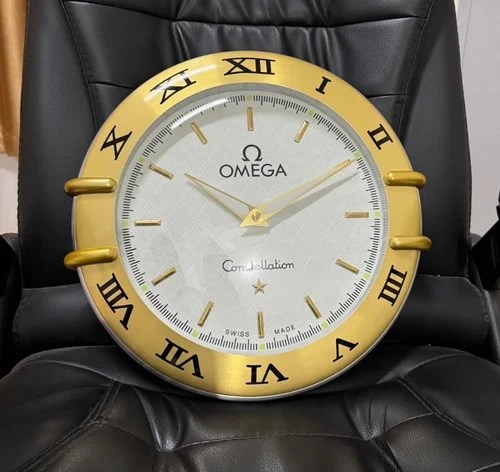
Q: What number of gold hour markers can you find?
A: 11